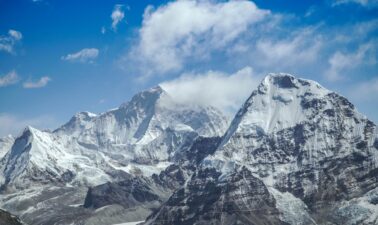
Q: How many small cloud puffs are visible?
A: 5